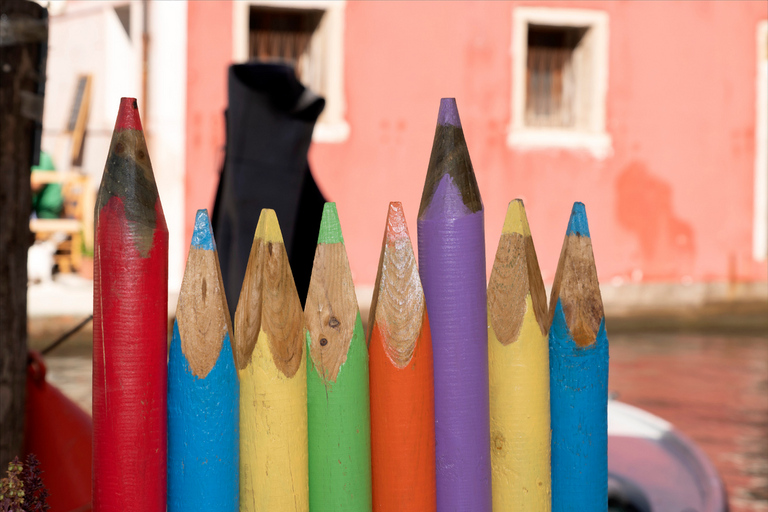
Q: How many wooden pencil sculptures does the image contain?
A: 8